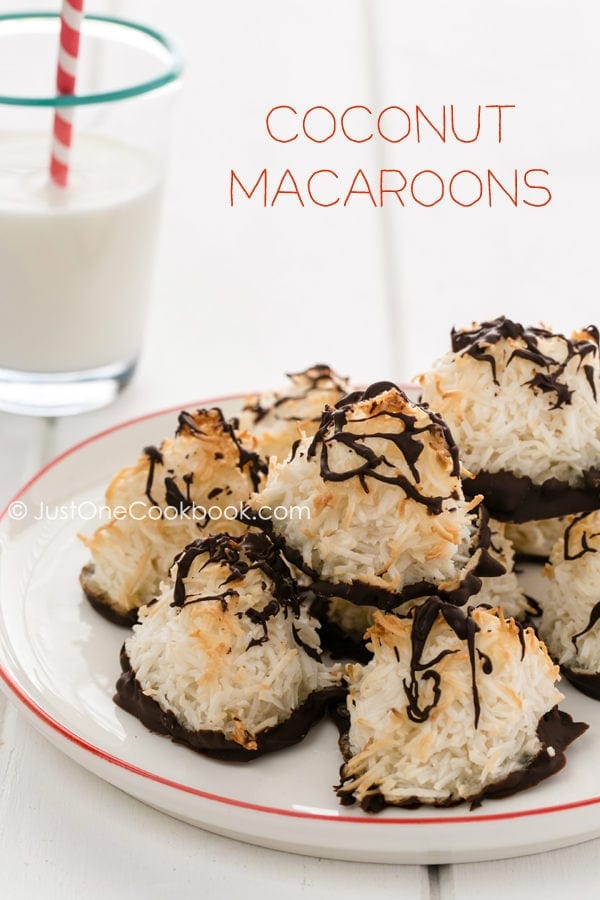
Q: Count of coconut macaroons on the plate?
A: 9